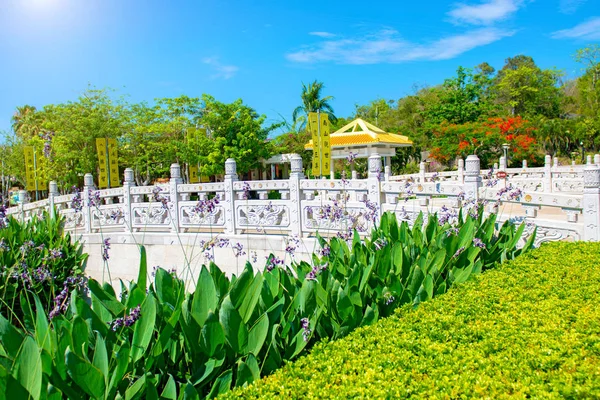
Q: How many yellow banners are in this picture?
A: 8